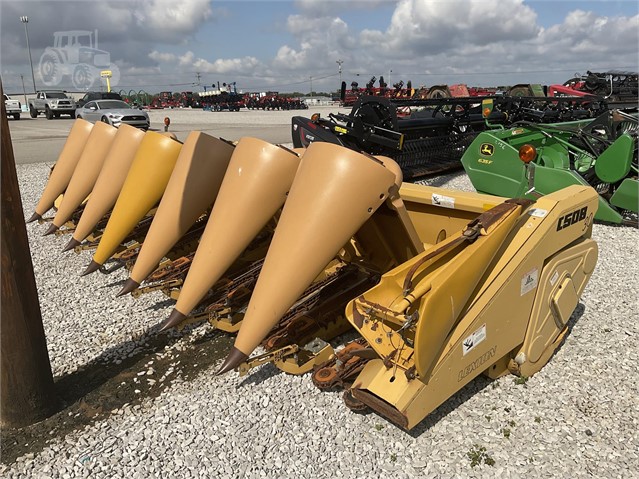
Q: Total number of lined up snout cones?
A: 7